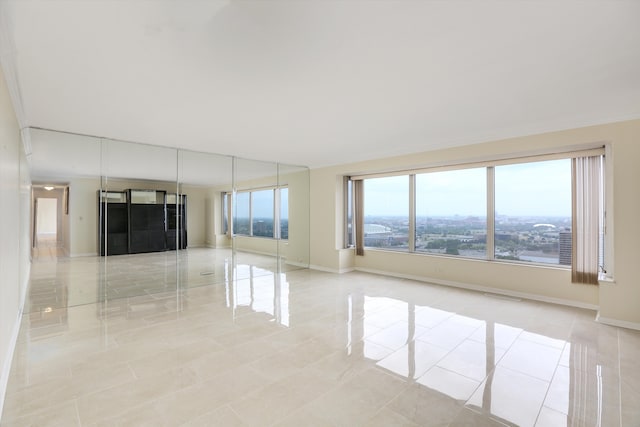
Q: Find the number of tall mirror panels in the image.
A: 5